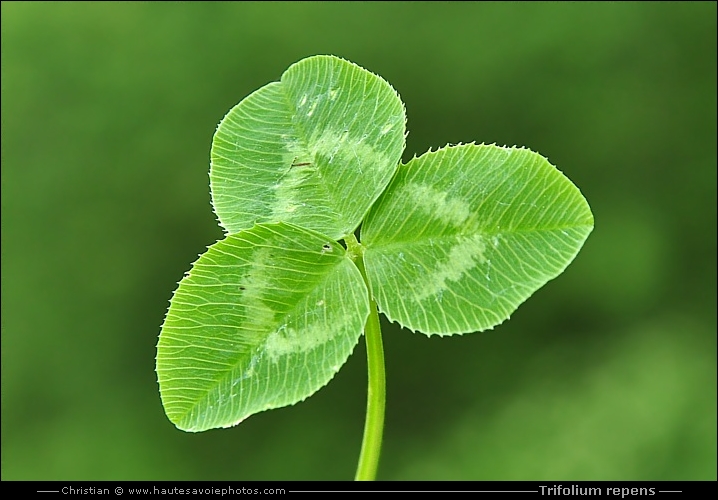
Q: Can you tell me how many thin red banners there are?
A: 0